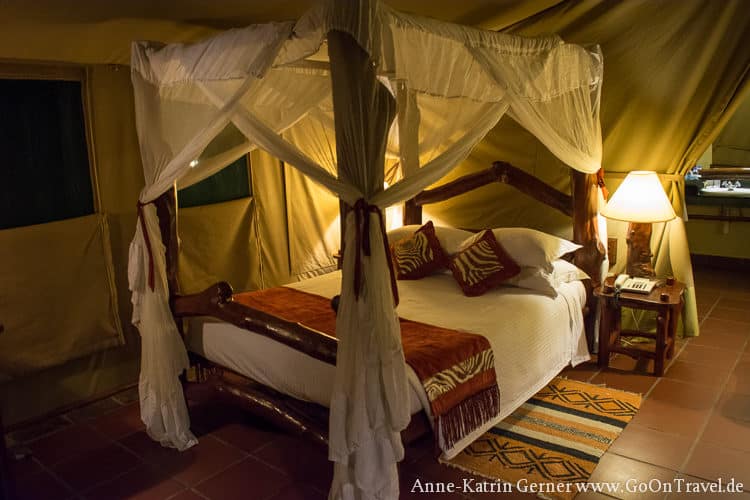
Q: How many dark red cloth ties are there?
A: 3